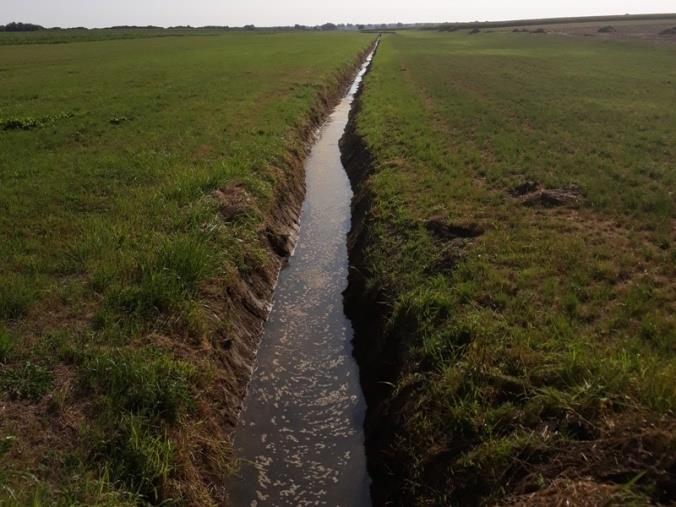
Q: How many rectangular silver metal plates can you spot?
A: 0